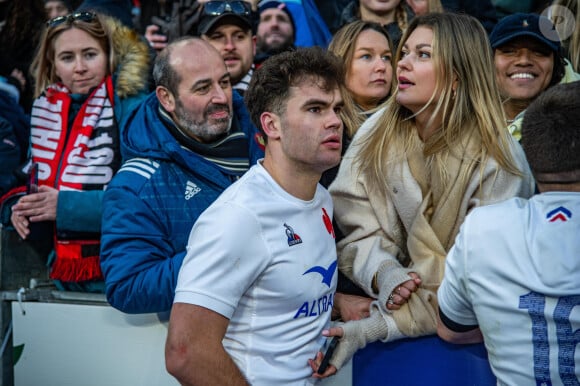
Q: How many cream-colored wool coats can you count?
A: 1